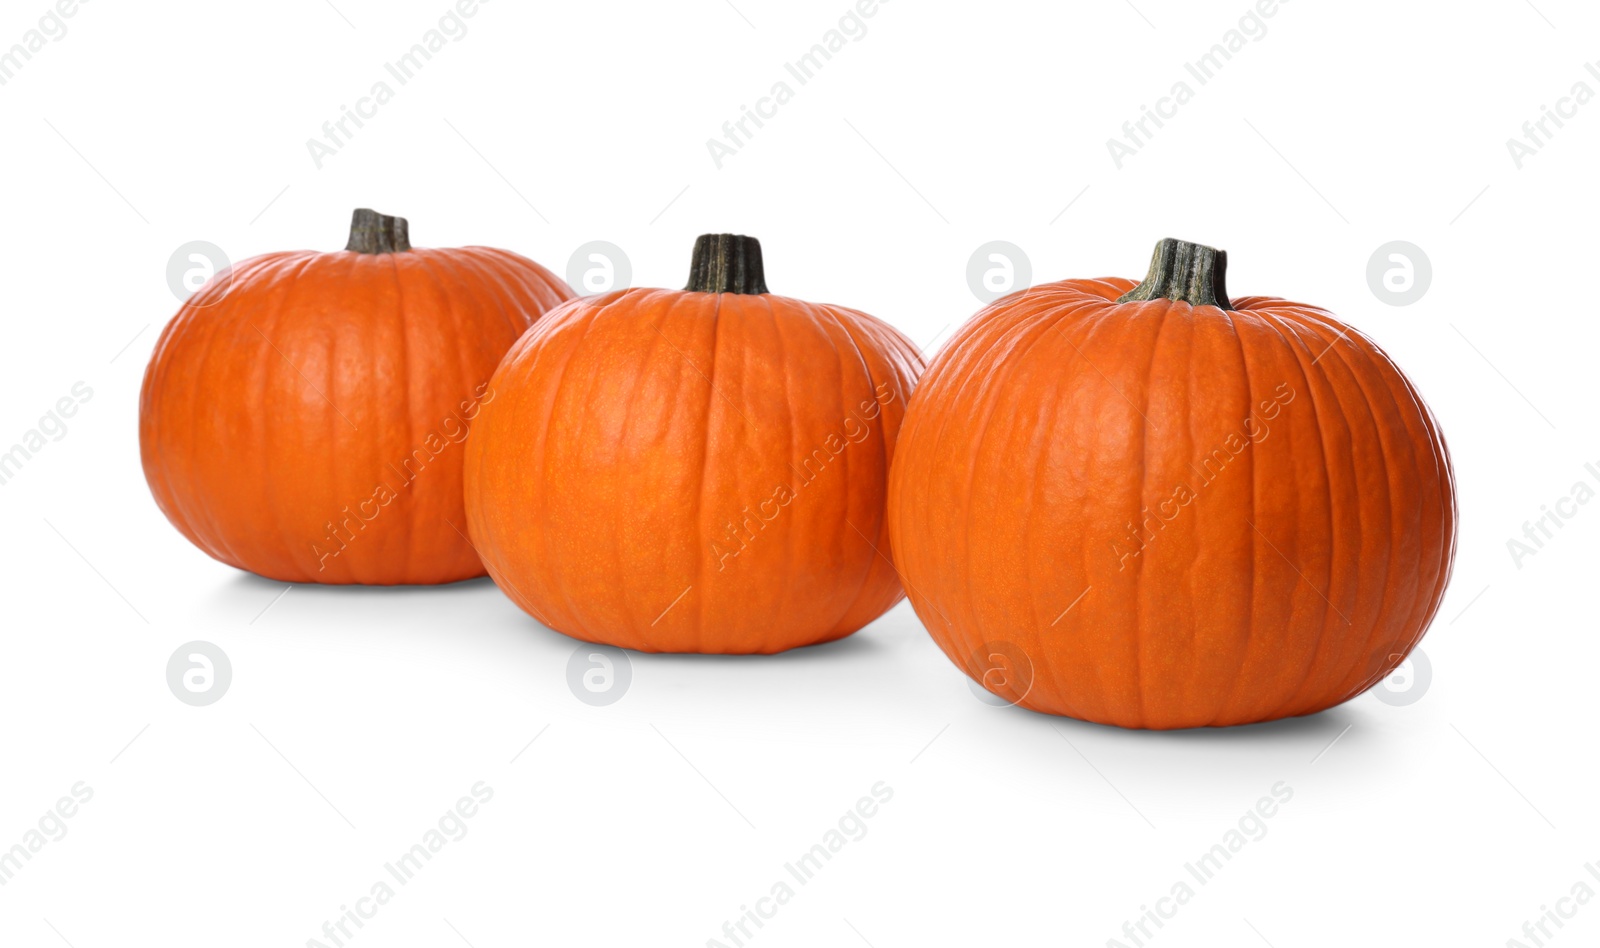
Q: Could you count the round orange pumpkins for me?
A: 3